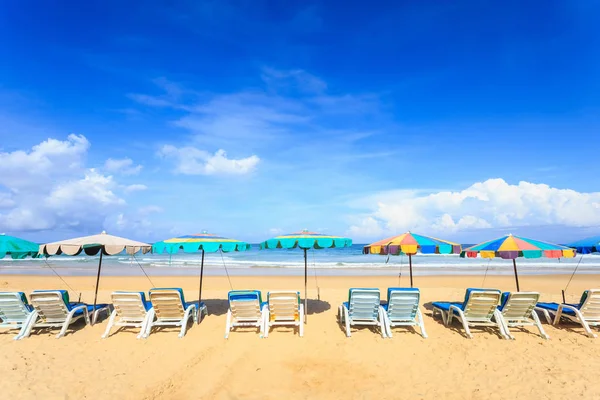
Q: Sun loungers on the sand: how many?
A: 11